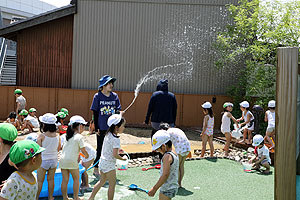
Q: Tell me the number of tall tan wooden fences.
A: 1